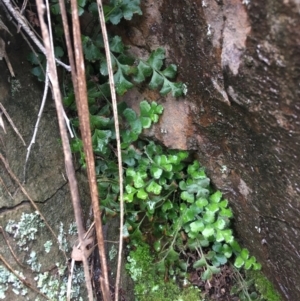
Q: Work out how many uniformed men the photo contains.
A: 0